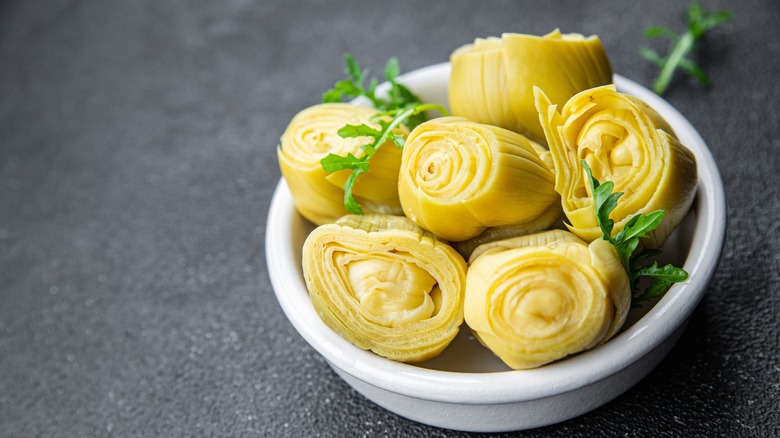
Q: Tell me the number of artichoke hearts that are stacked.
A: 6